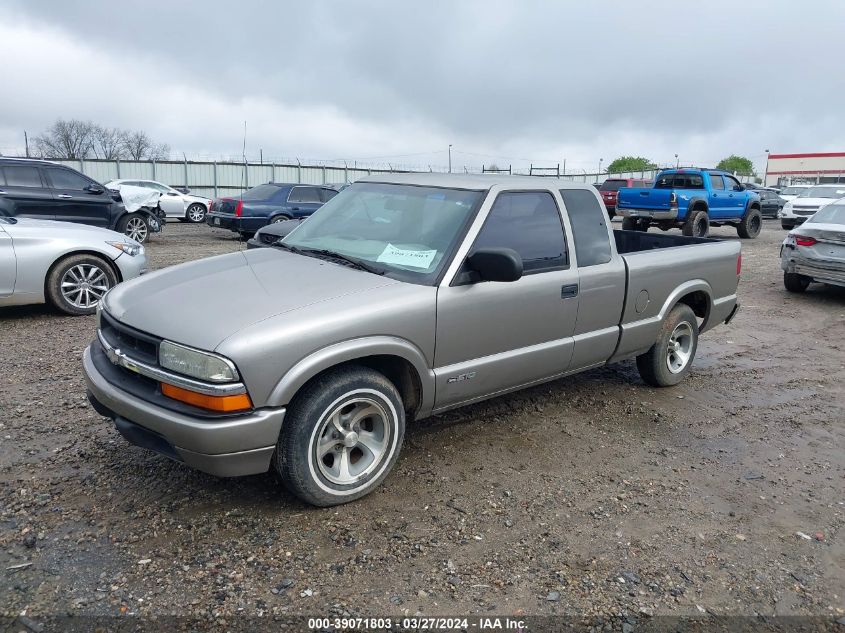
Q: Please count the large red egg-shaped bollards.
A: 0